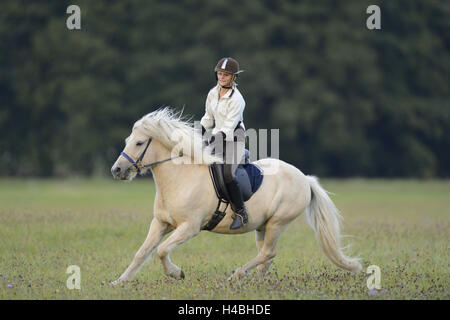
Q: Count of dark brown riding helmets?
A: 1